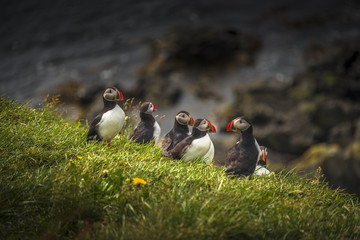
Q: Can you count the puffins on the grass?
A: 6